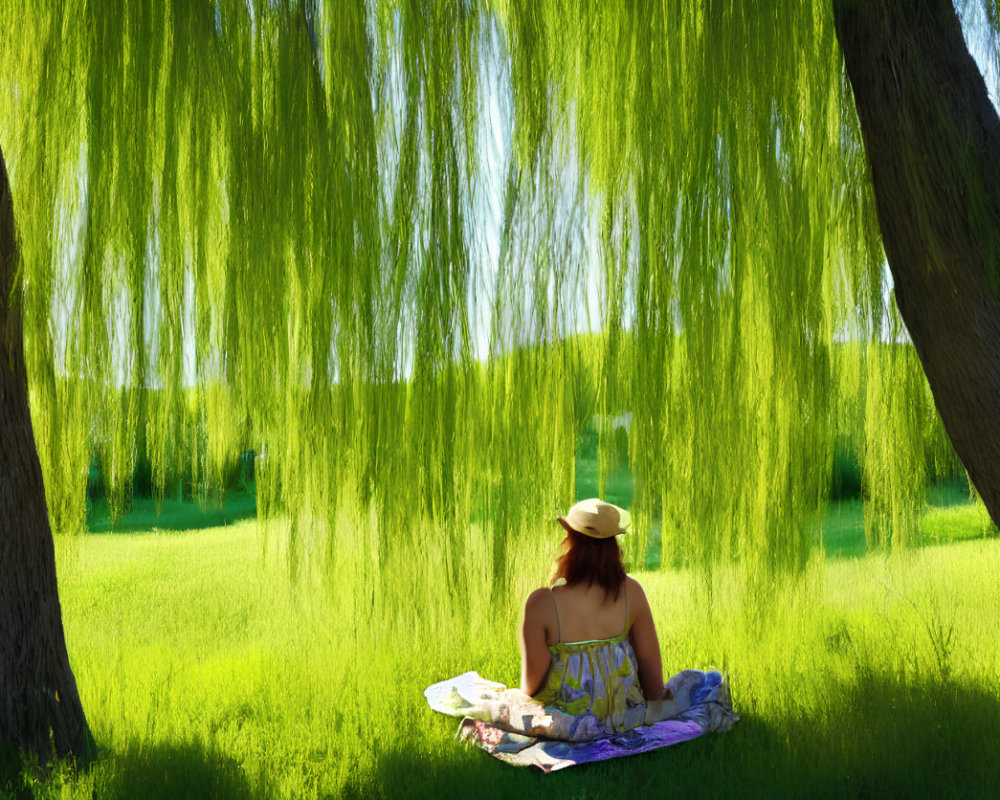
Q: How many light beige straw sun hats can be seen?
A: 1